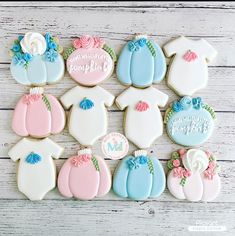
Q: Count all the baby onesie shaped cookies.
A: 4